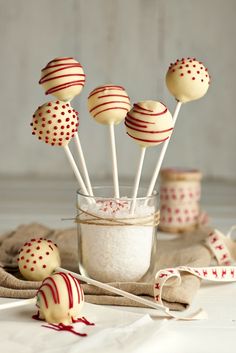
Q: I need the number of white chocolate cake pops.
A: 7